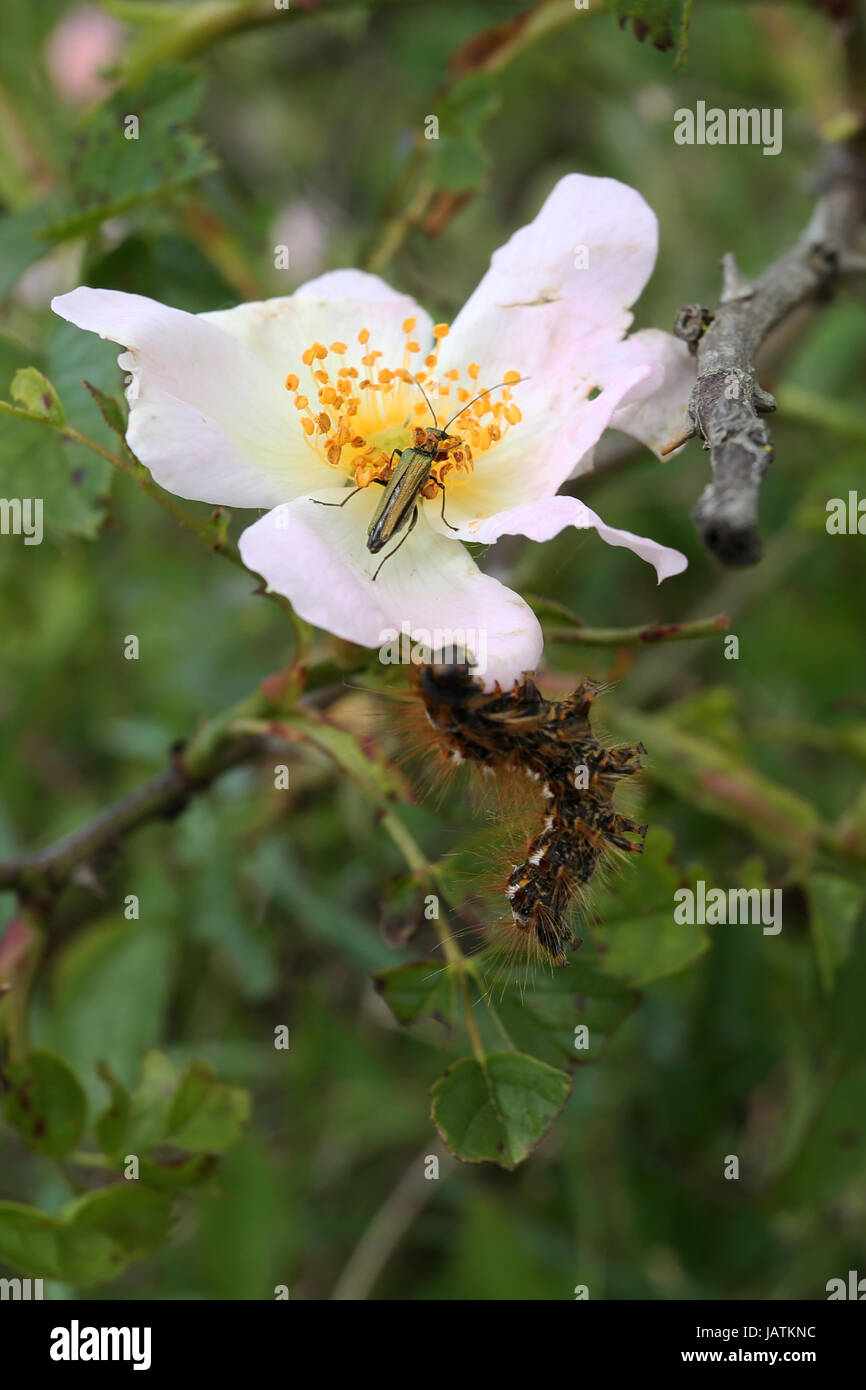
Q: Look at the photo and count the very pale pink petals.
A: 5